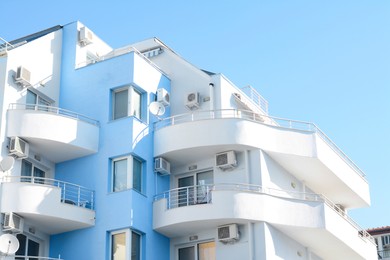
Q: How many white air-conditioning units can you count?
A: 9